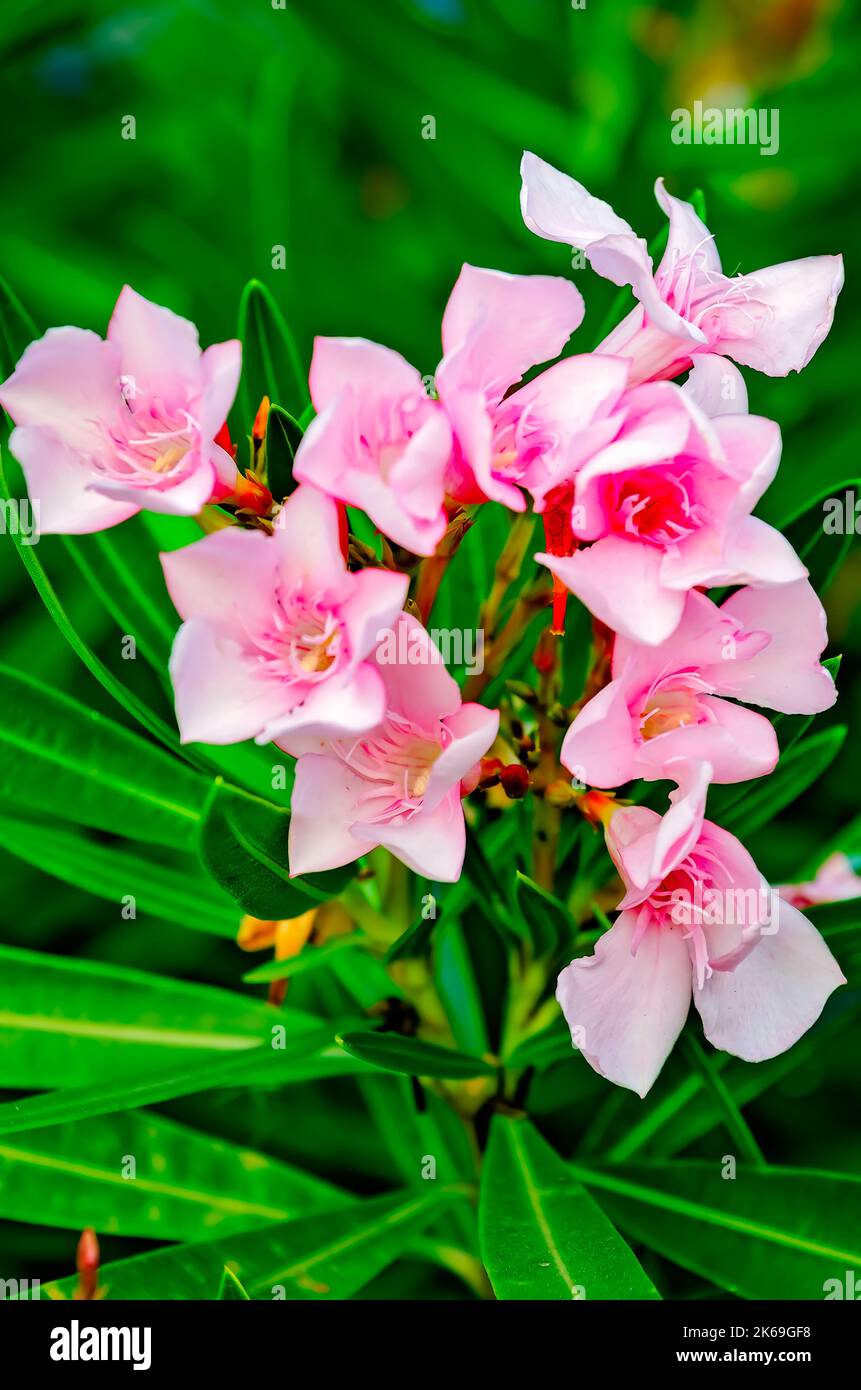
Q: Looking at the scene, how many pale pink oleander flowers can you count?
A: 9